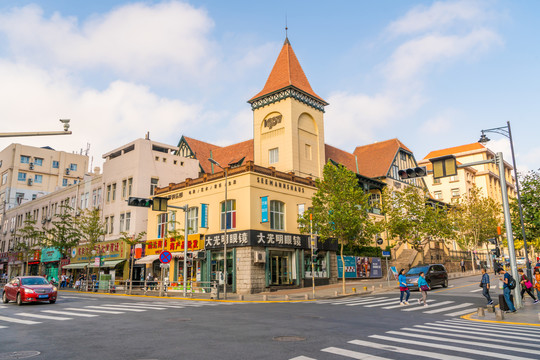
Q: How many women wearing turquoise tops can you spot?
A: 2